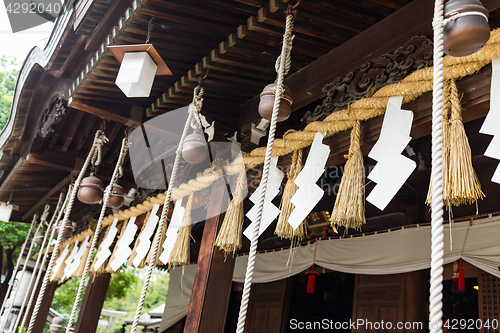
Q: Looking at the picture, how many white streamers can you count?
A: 11